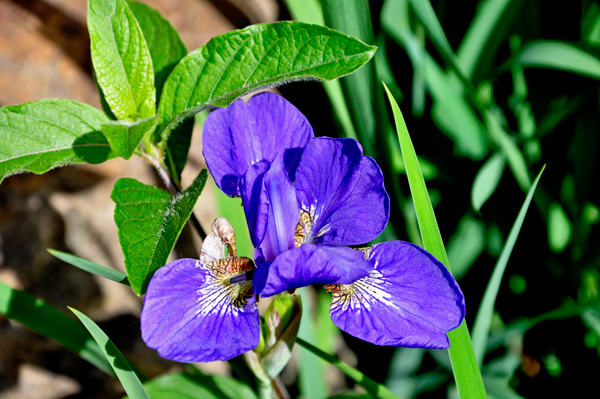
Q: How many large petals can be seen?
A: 4